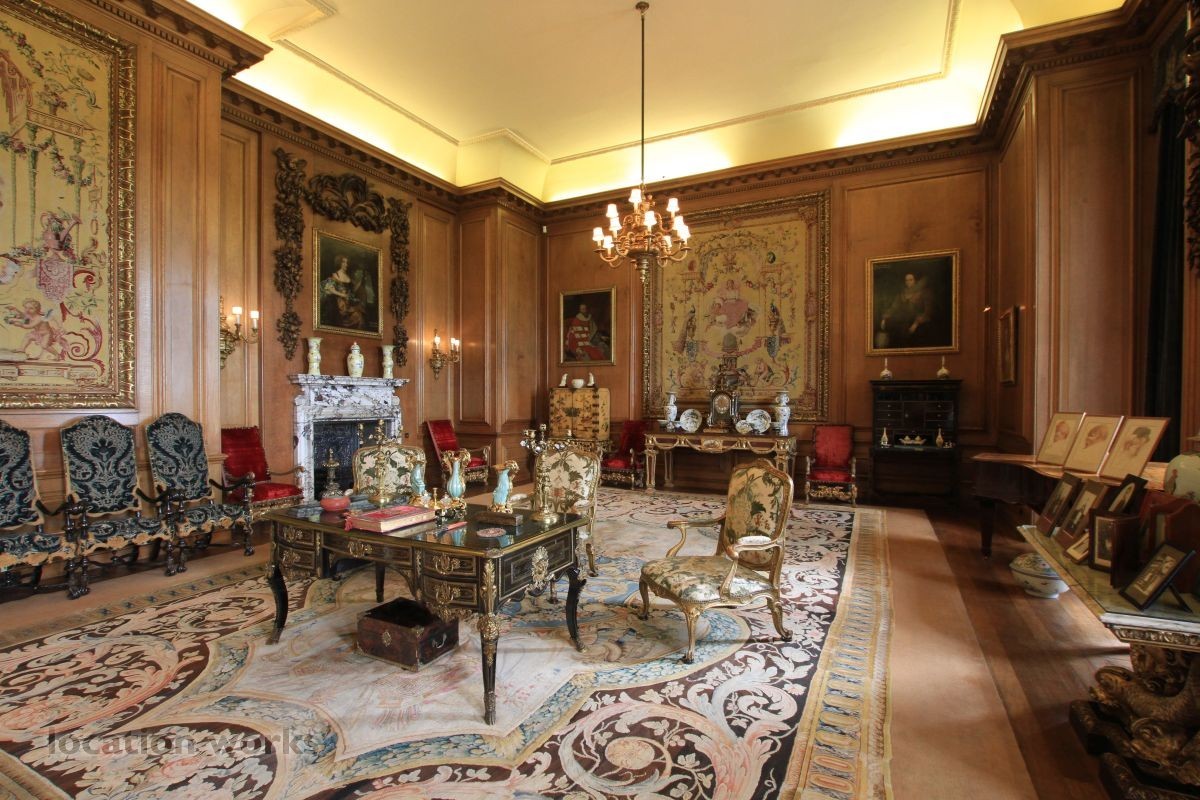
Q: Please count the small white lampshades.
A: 15